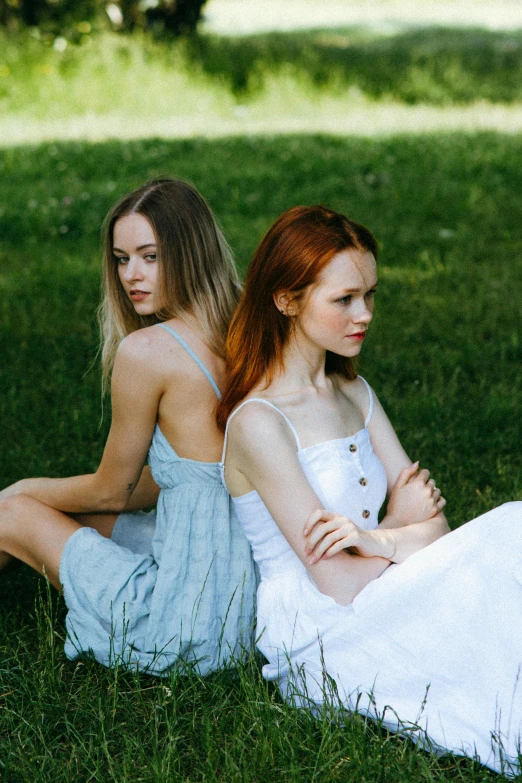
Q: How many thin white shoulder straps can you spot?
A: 2